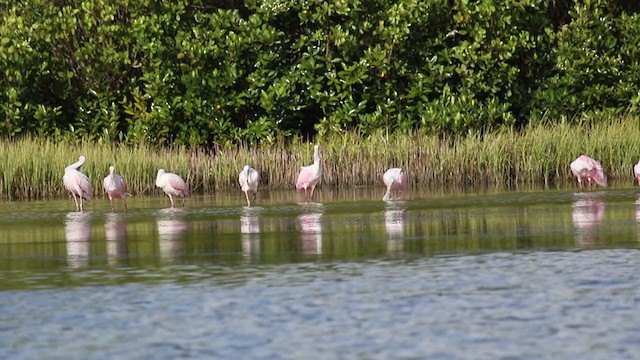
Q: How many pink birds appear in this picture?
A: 8